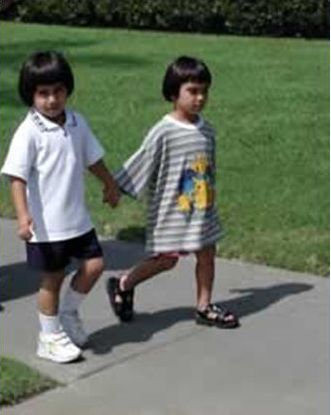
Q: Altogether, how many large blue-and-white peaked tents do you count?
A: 0